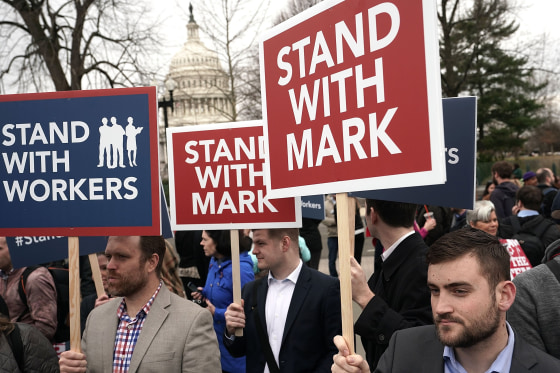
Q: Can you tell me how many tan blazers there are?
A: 1